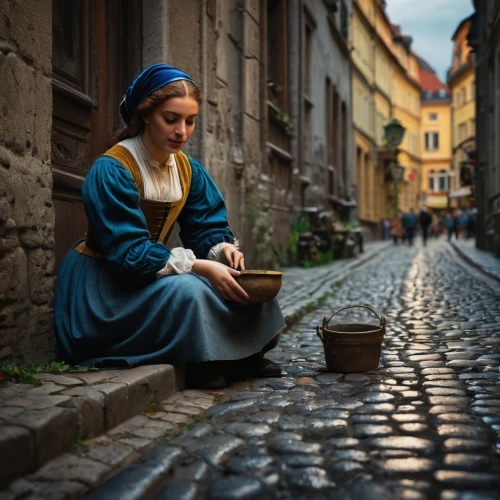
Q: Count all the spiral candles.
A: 0